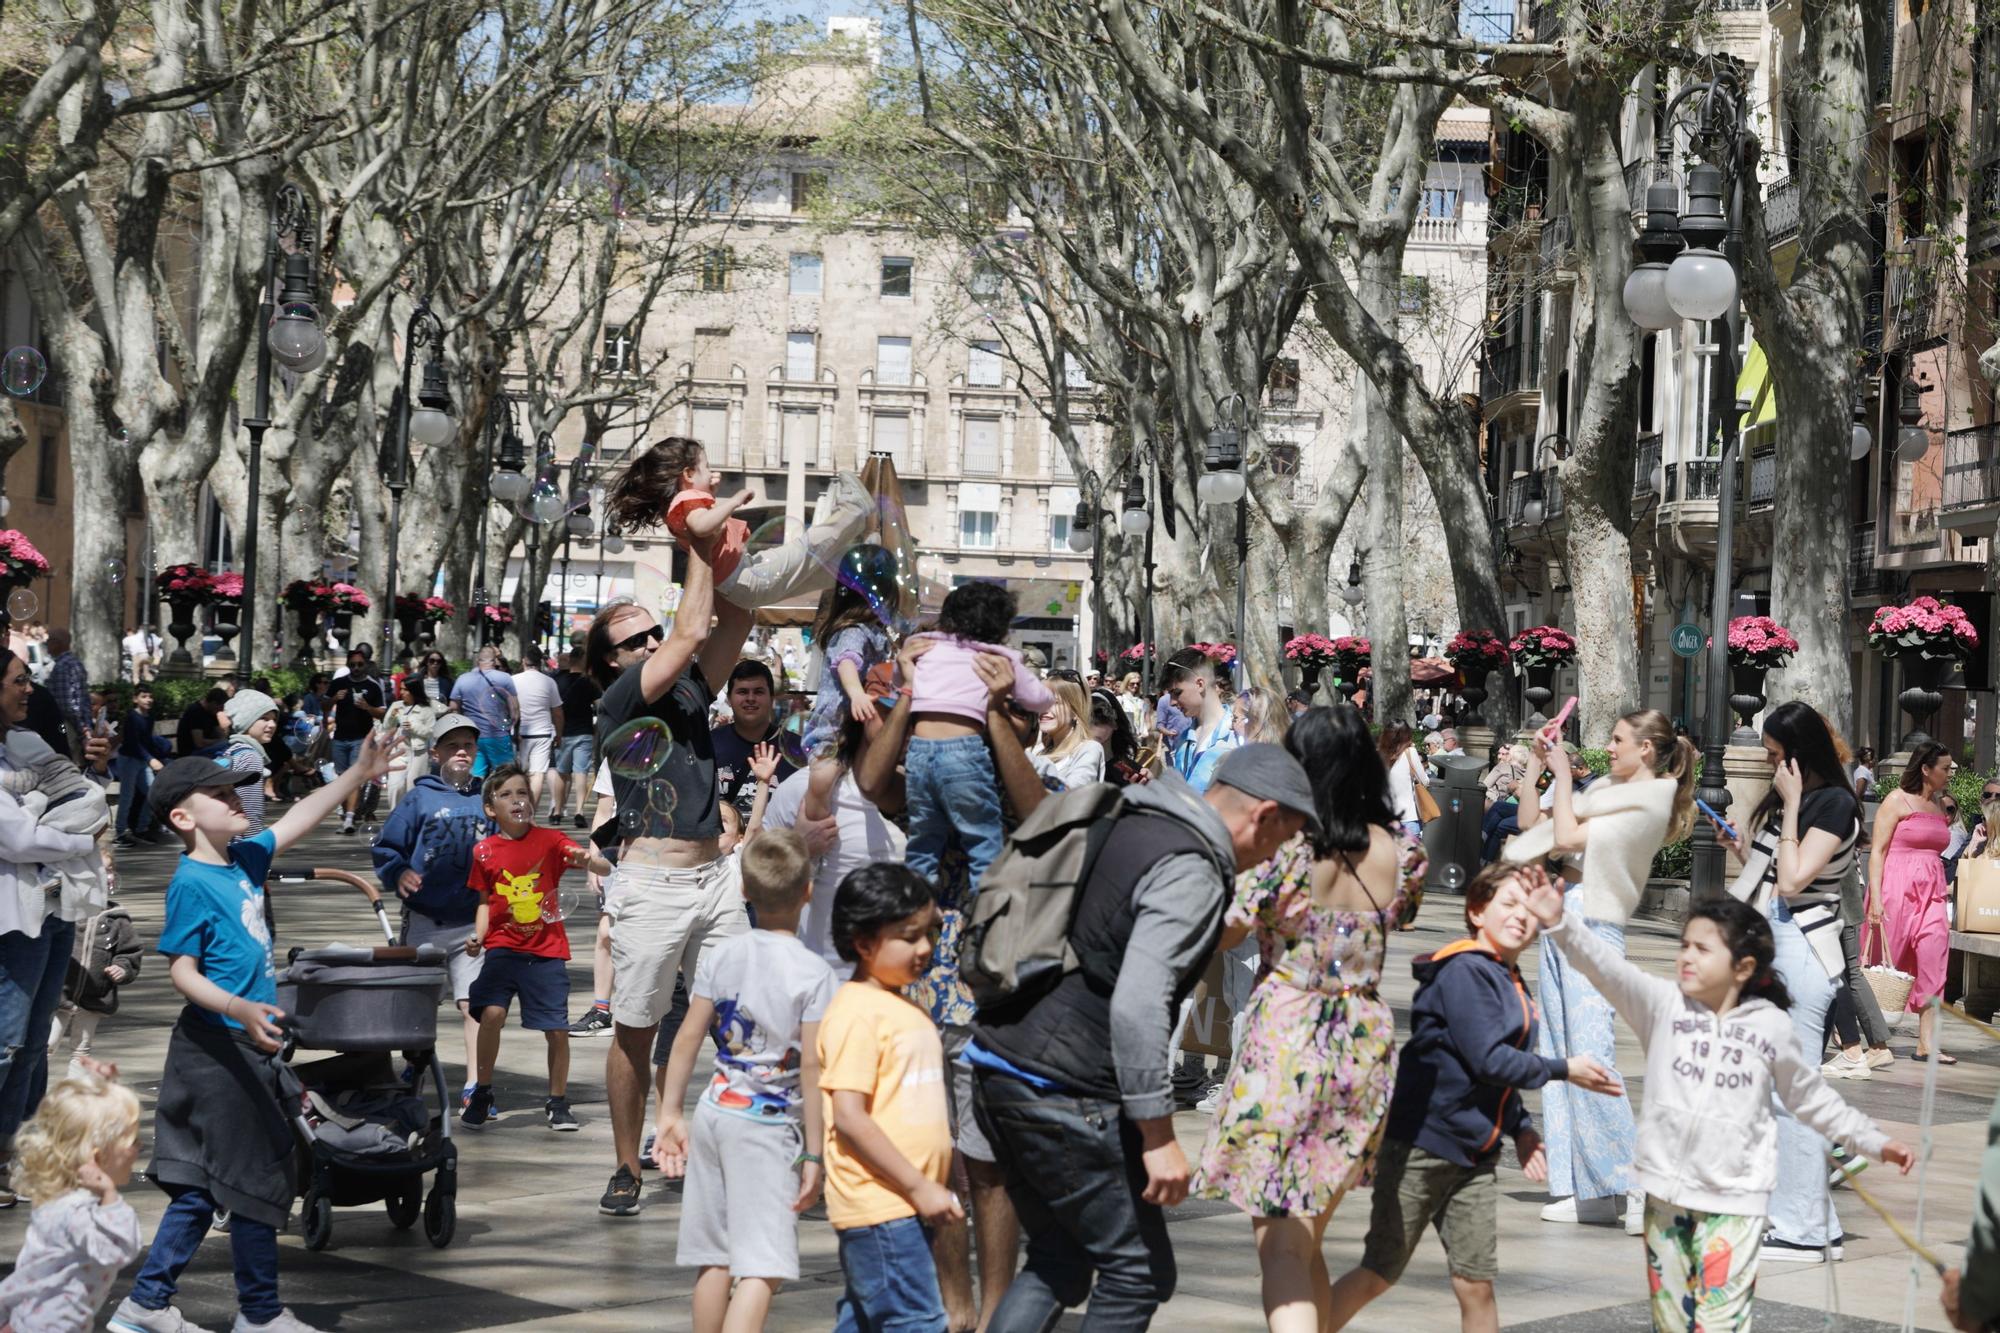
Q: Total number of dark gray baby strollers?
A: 1